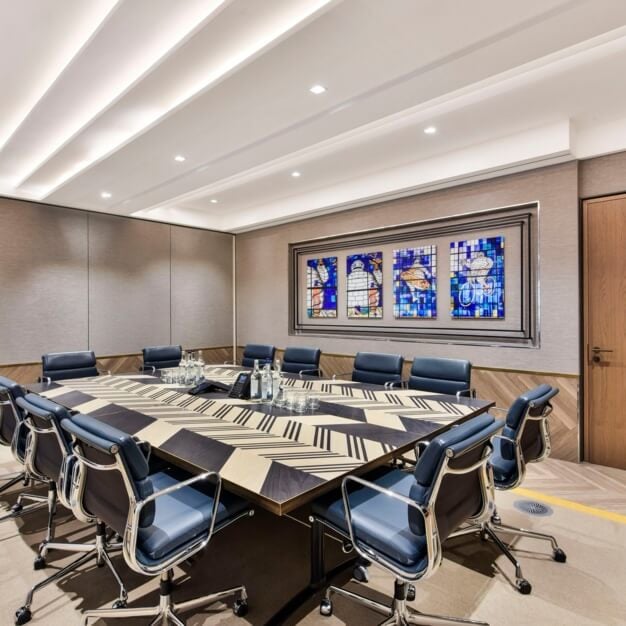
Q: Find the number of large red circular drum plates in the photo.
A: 0